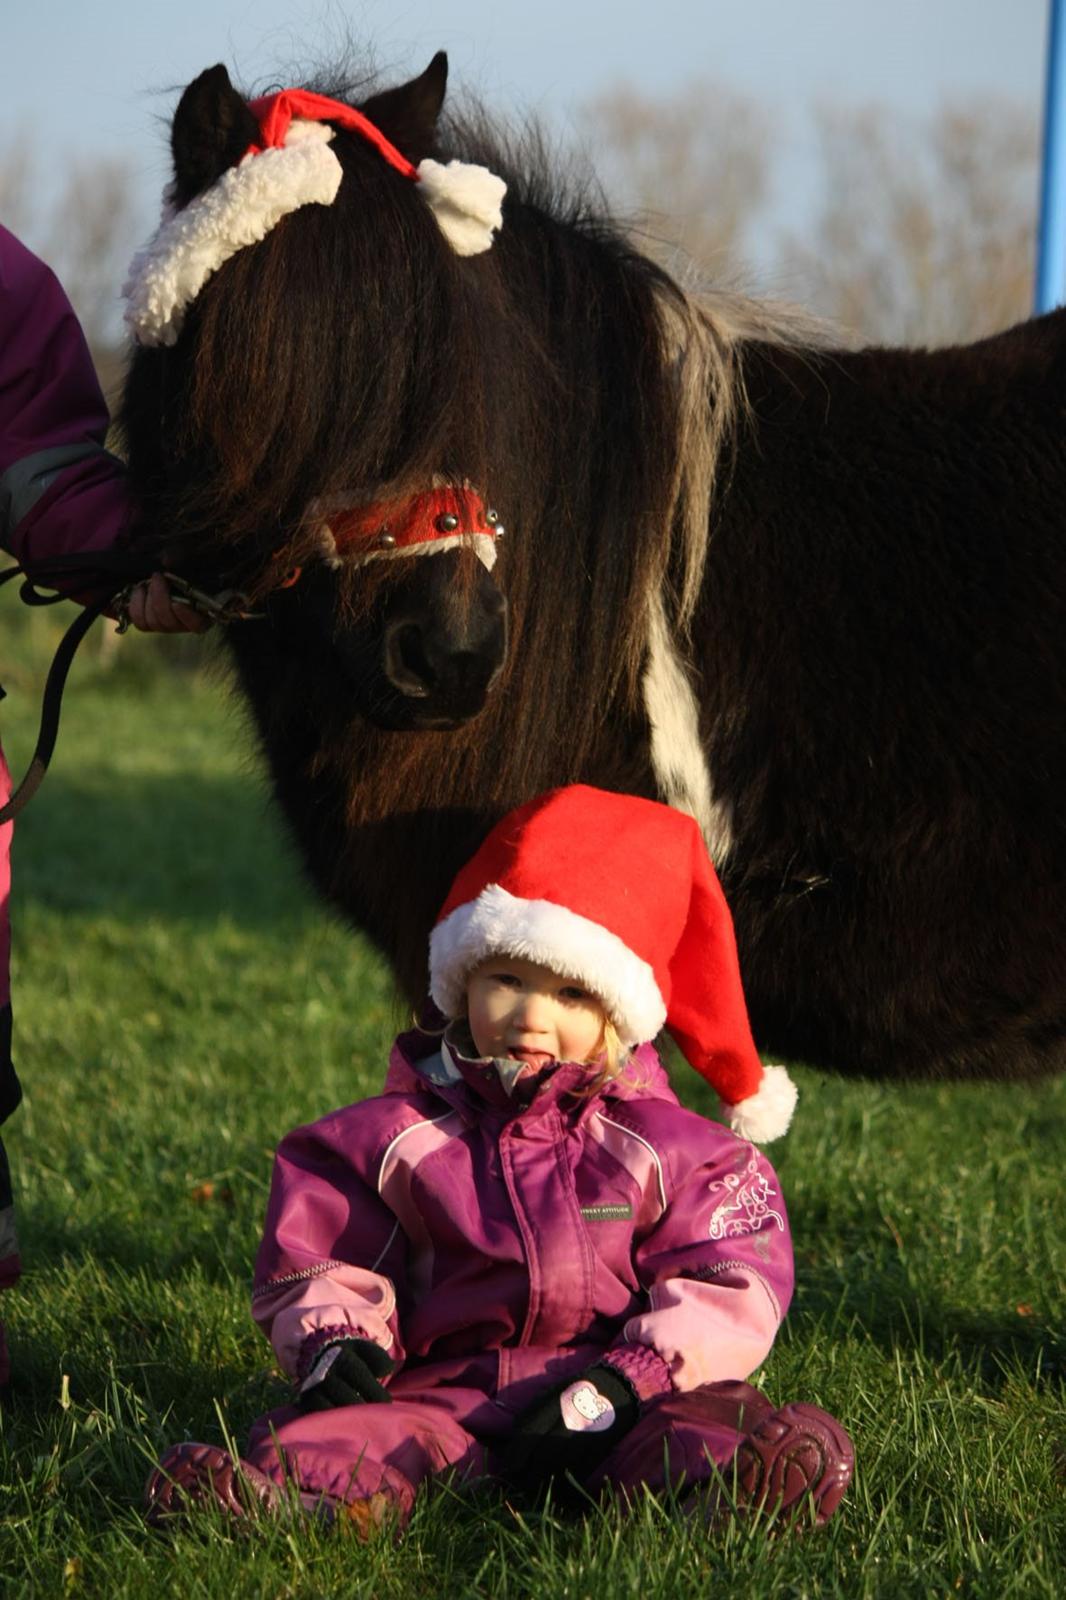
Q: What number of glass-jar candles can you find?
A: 0